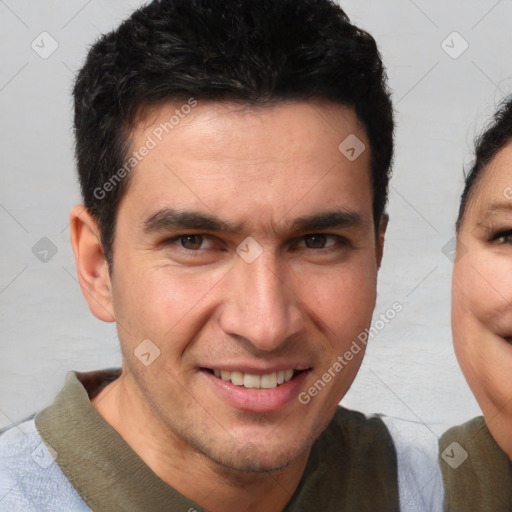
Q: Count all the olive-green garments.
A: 2